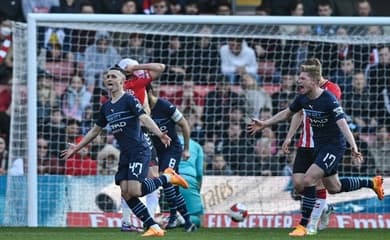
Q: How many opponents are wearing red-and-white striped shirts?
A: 2